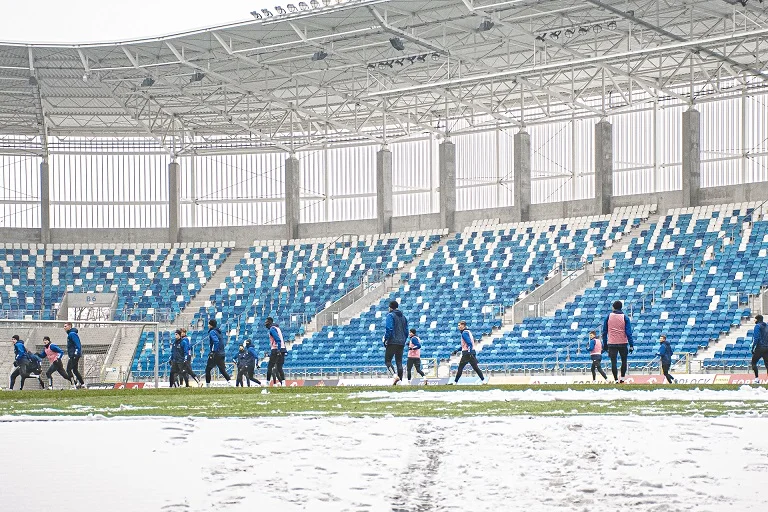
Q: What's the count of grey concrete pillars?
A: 8